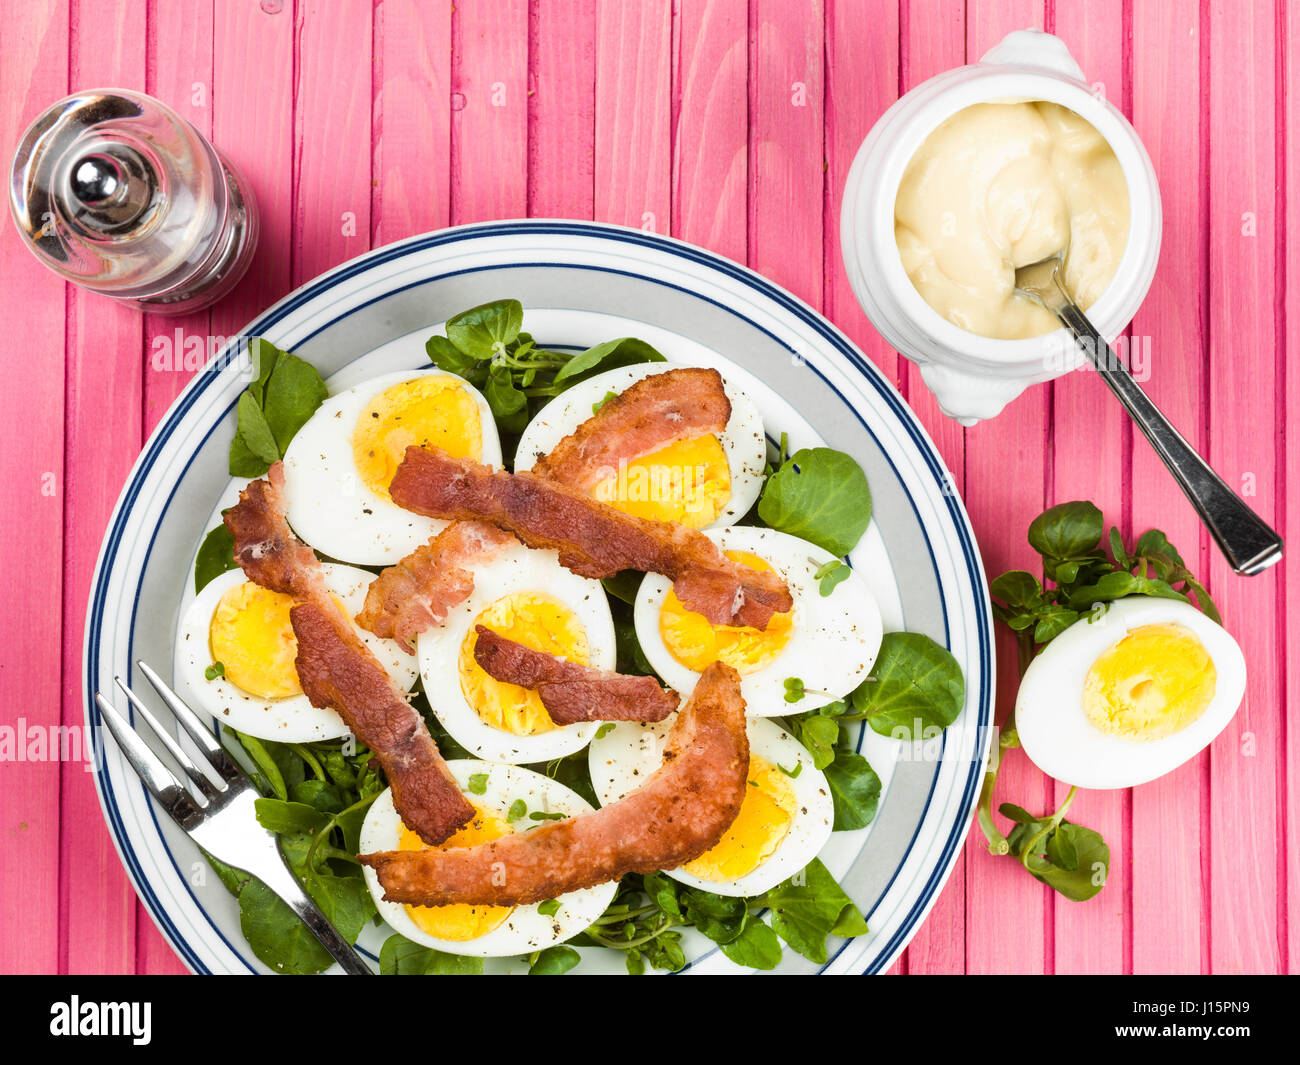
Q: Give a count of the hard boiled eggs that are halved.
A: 8